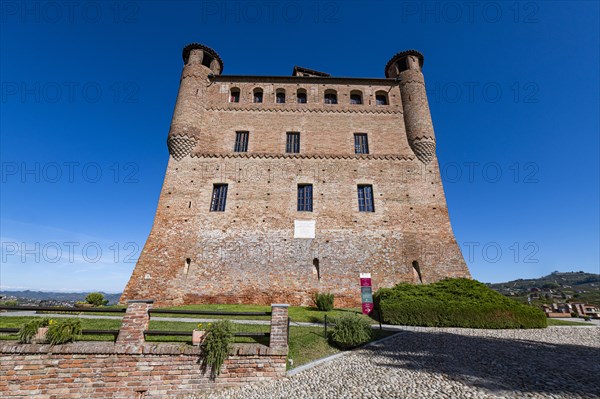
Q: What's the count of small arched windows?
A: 7